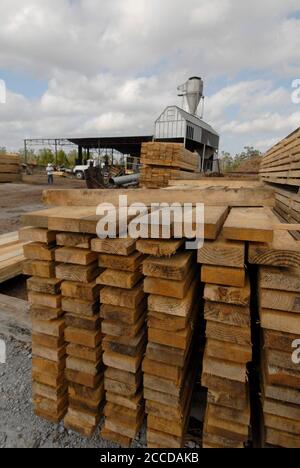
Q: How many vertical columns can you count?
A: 6